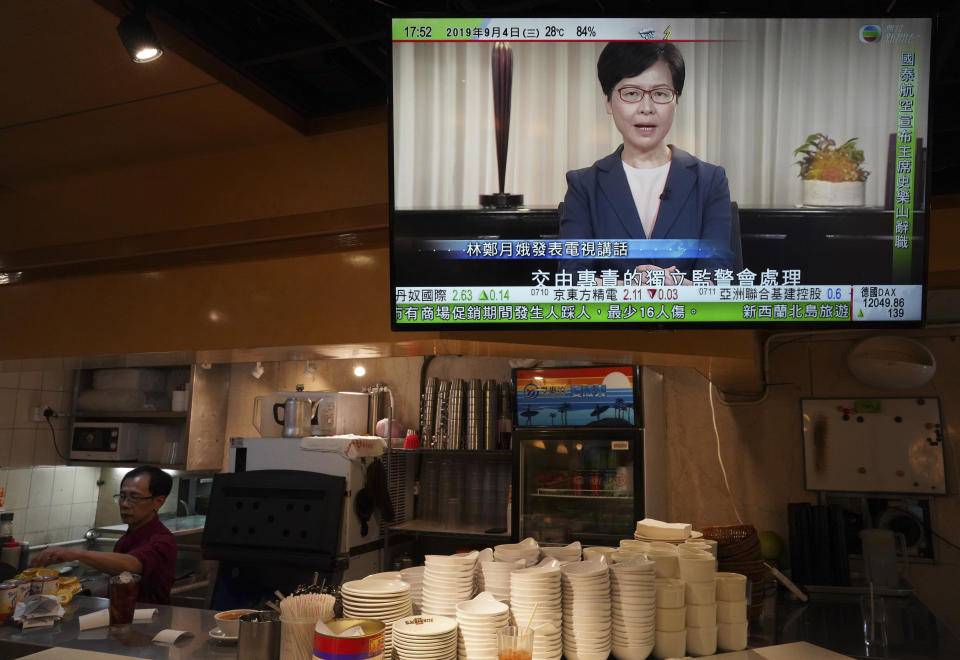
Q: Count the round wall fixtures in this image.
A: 1